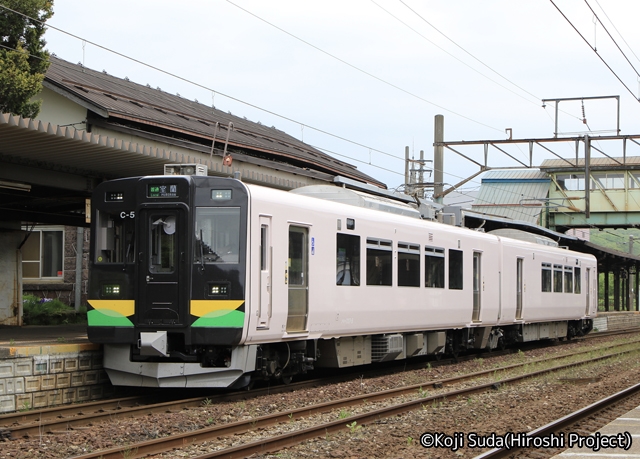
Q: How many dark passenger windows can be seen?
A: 9